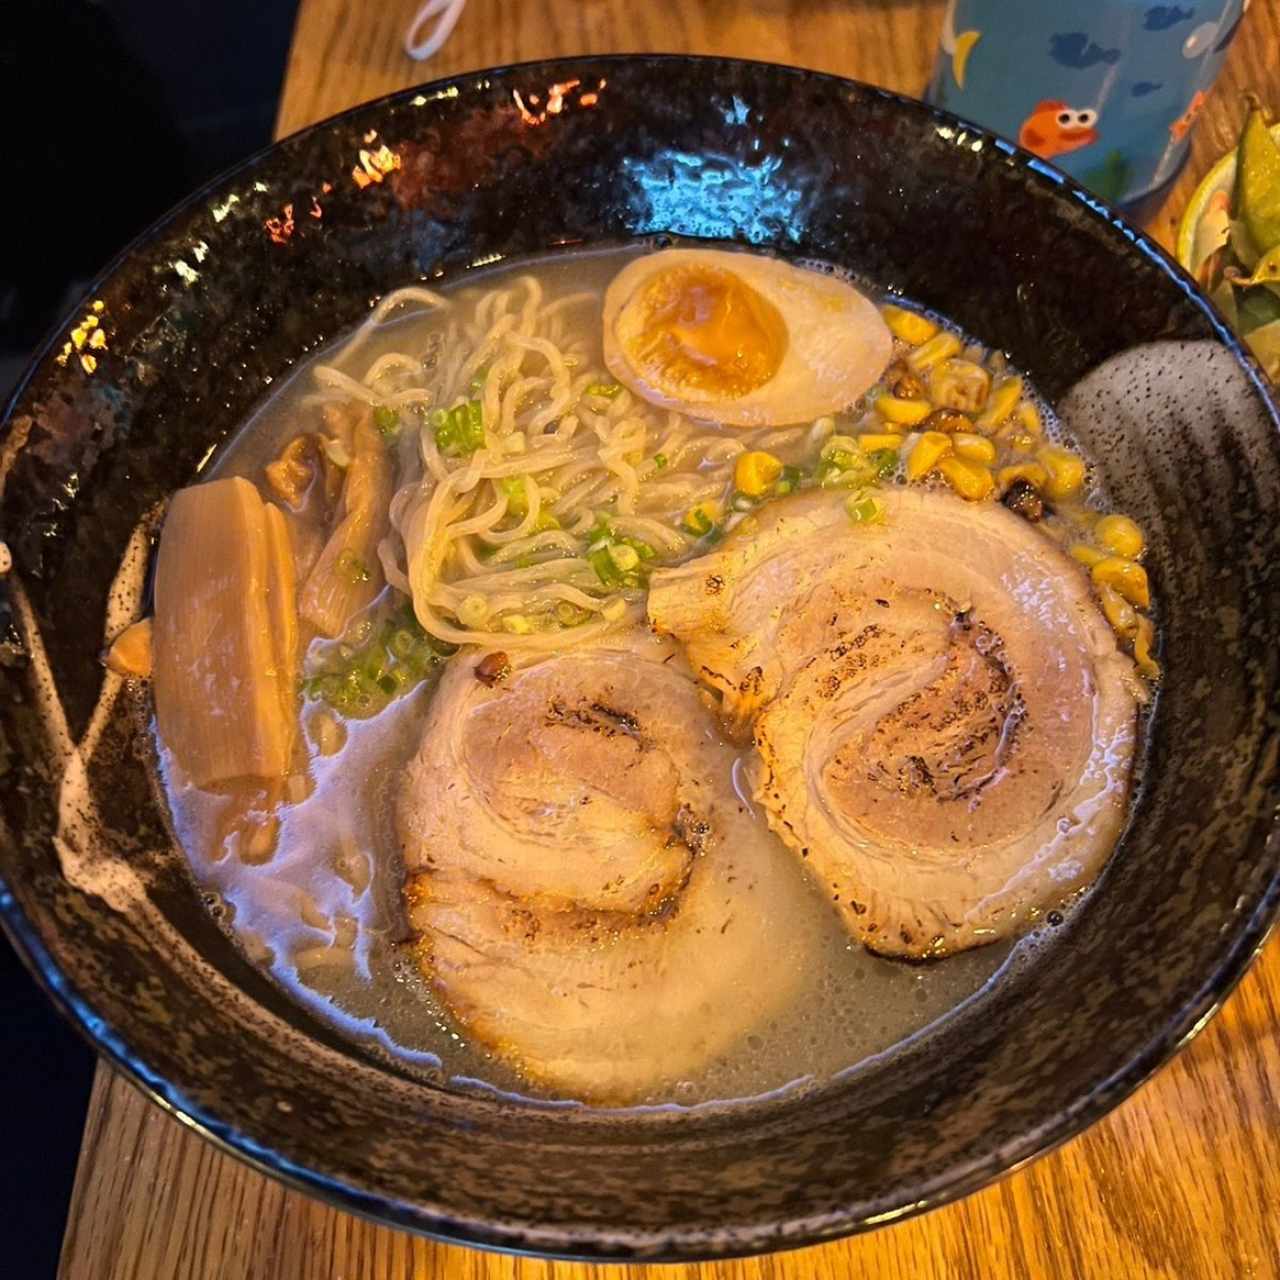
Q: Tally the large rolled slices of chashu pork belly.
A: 2